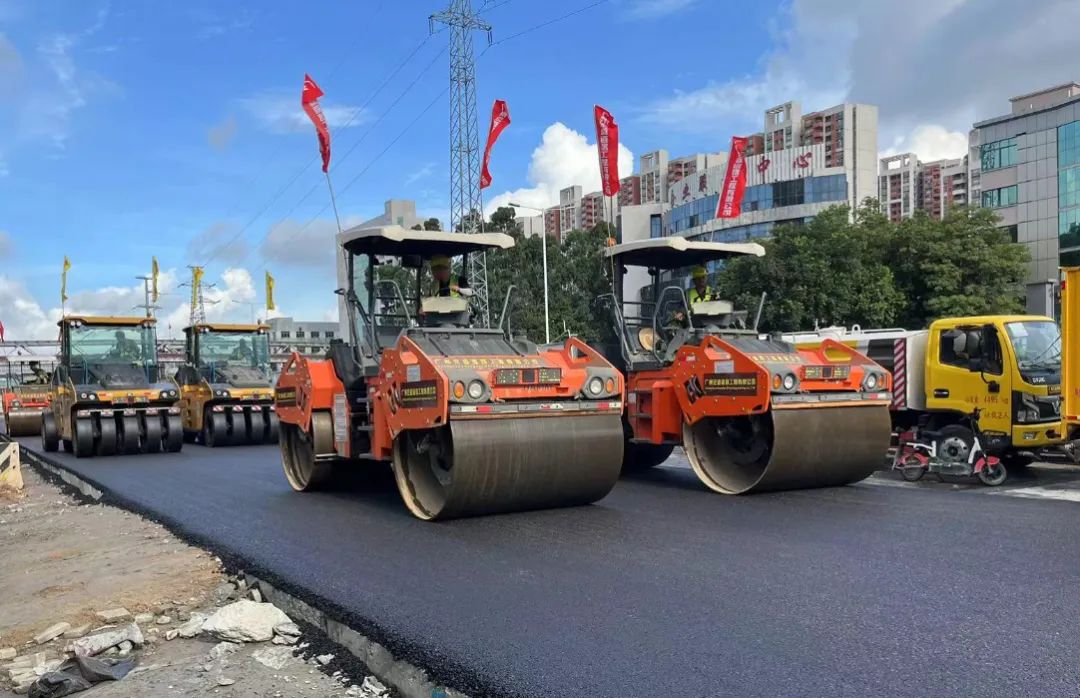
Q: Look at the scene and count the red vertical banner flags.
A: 4